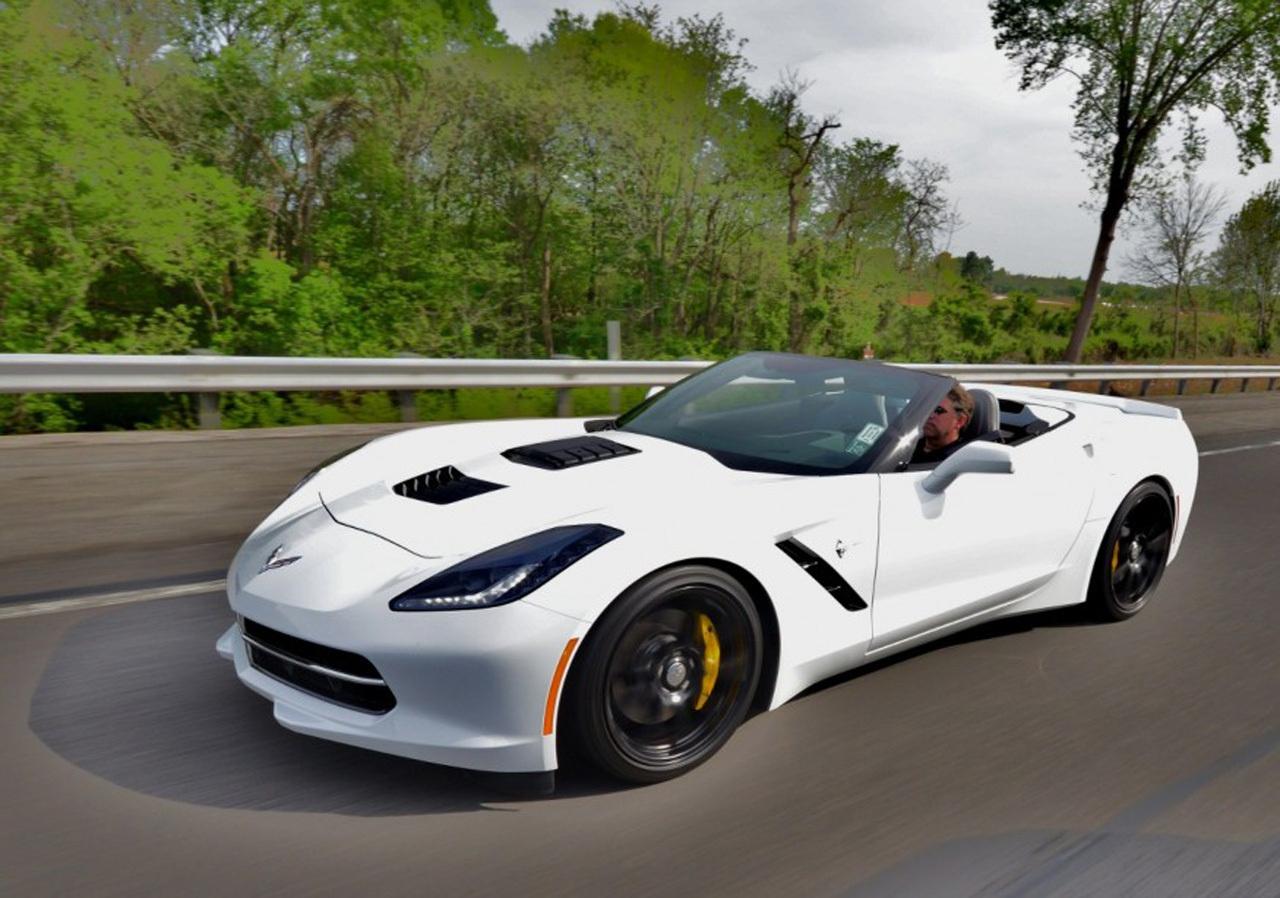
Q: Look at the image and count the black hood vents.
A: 2